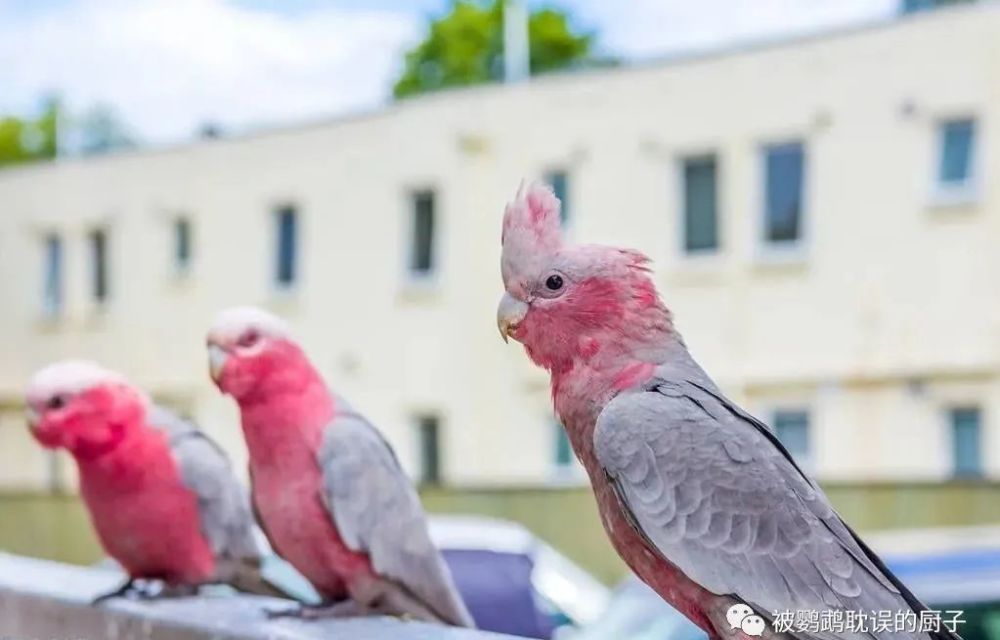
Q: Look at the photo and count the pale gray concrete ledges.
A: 1